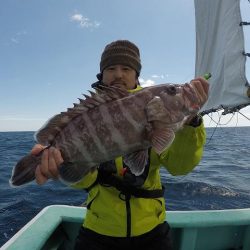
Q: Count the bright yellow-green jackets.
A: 1